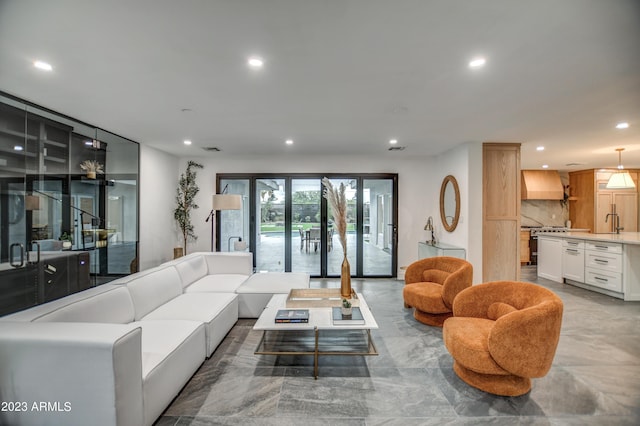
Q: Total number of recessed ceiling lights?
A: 9